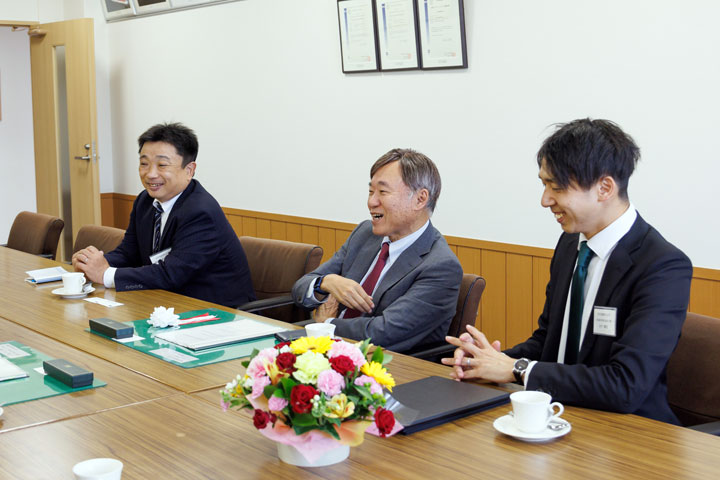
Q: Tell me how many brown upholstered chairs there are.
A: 5